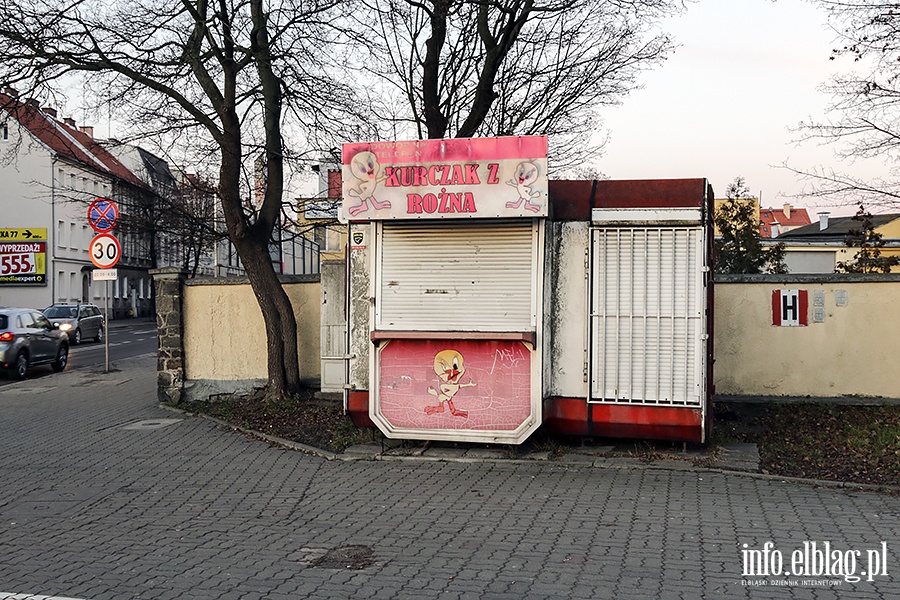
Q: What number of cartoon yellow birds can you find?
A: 3